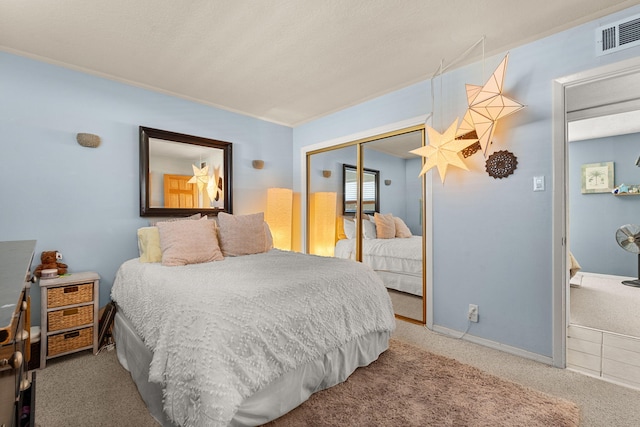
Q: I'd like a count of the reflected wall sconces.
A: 2